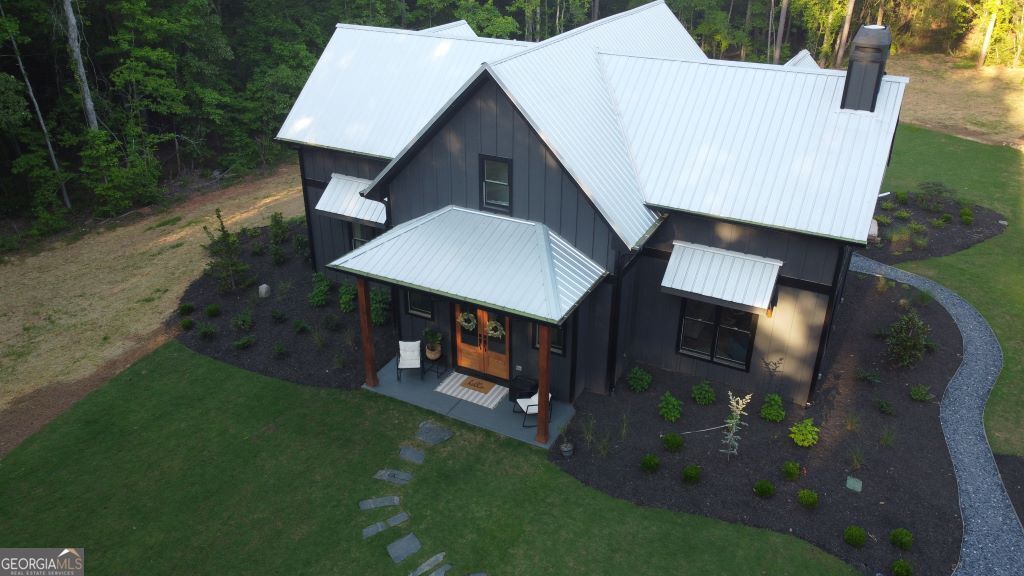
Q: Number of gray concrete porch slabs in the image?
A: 1